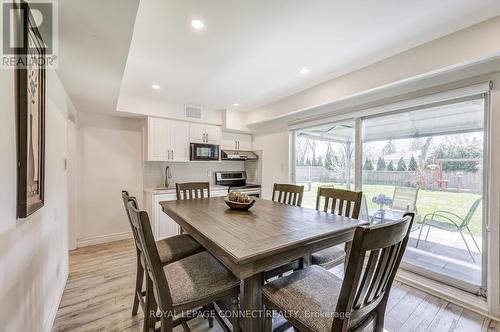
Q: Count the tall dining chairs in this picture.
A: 6